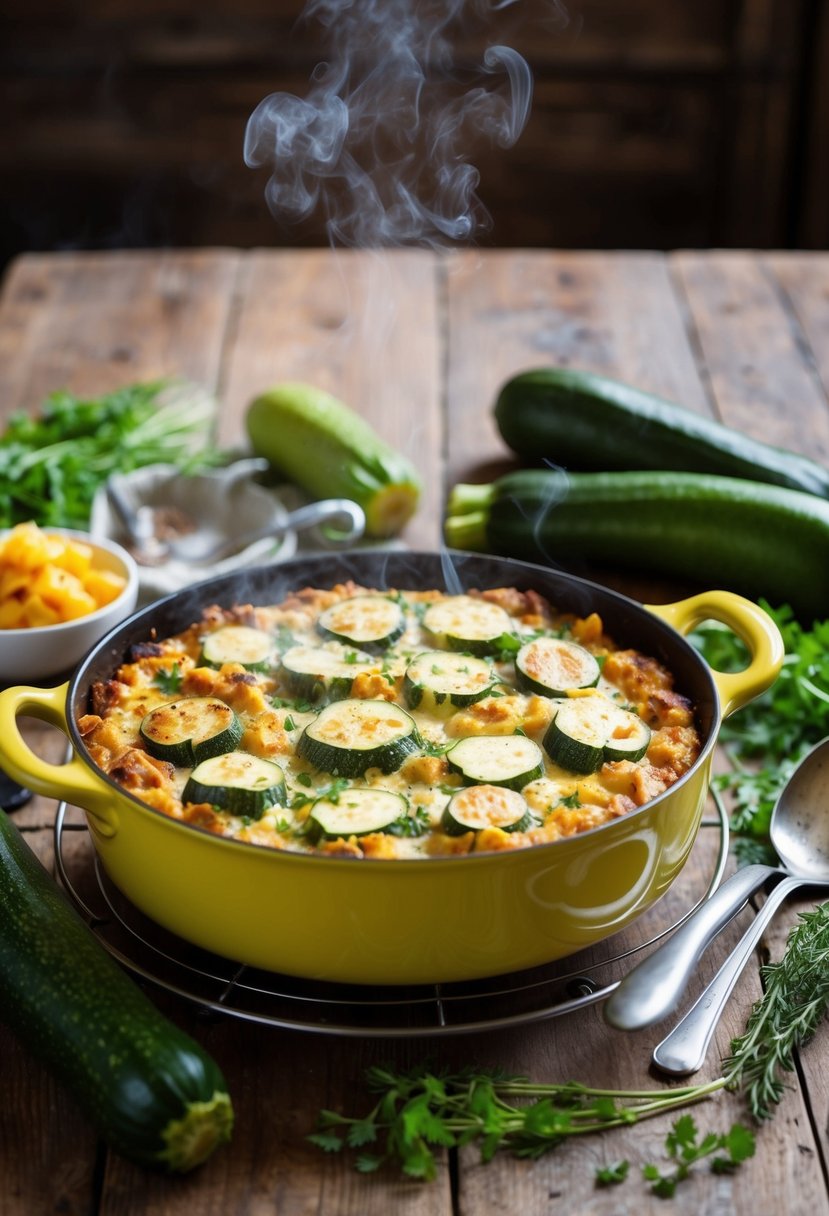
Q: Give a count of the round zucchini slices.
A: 13